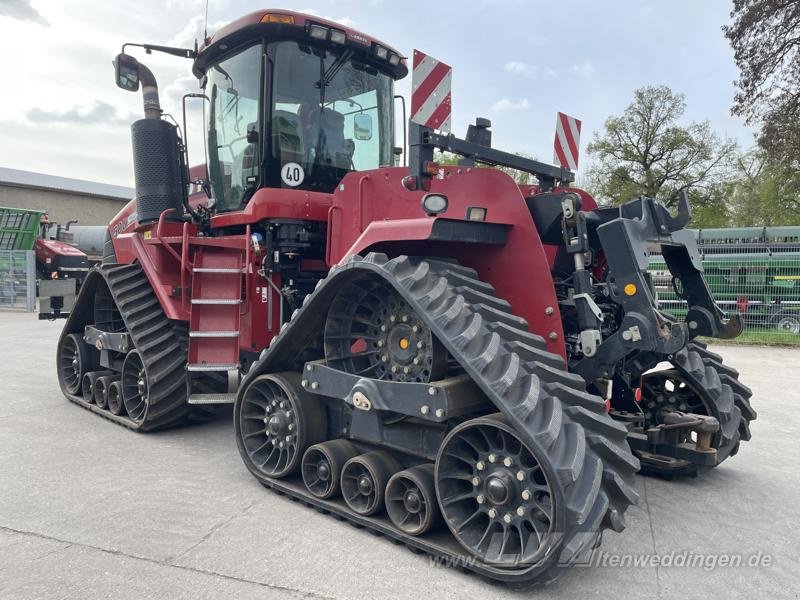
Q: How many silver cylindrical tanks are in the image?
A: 1